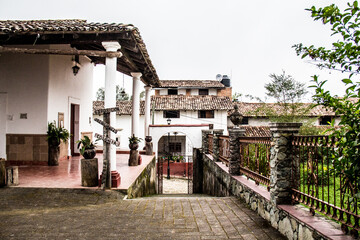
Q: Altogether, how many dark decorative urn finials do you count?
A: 1